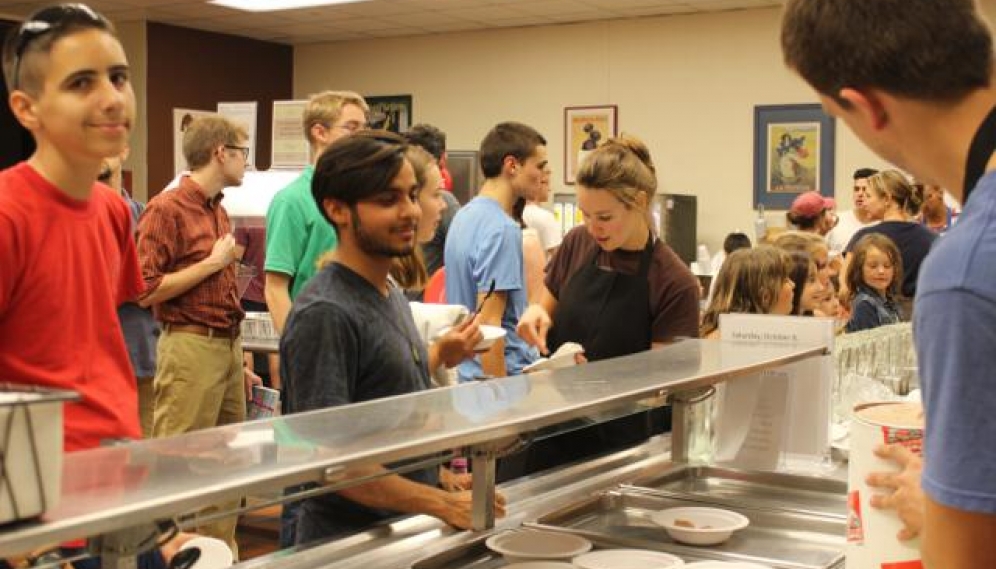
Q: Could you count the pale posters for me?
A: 3